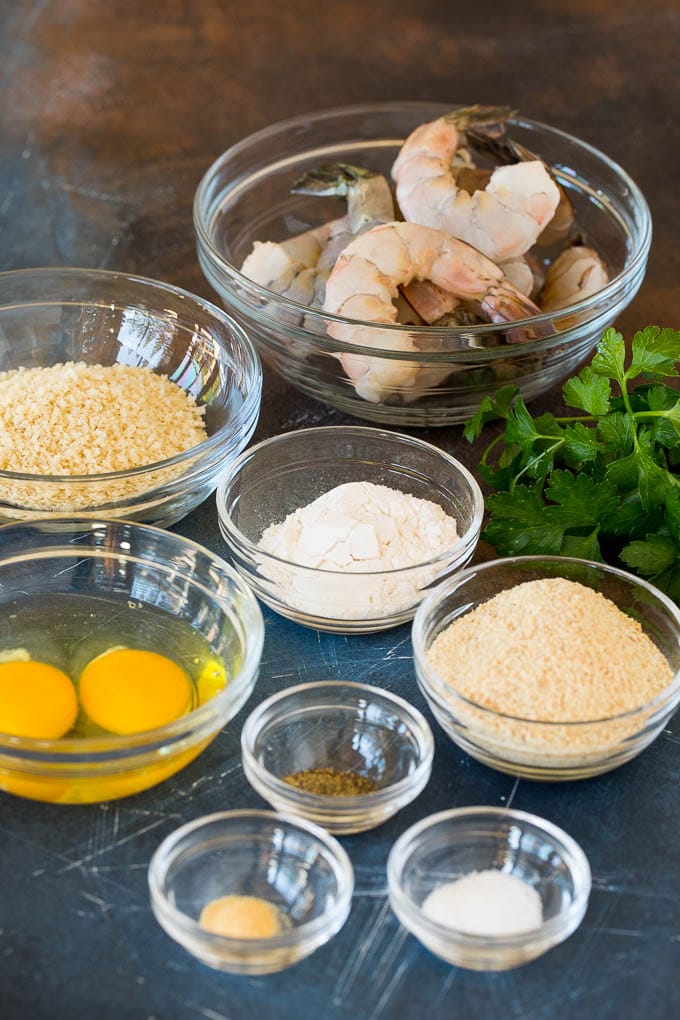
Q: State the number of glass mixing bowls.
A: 8